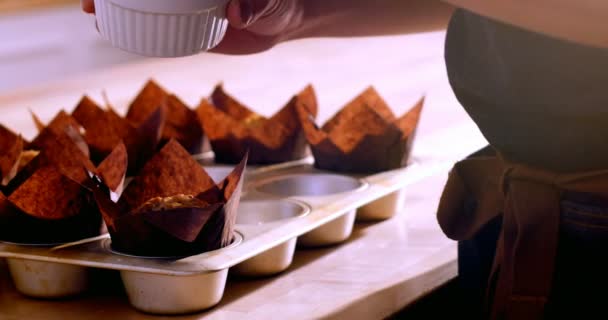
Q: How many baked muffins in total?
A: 7